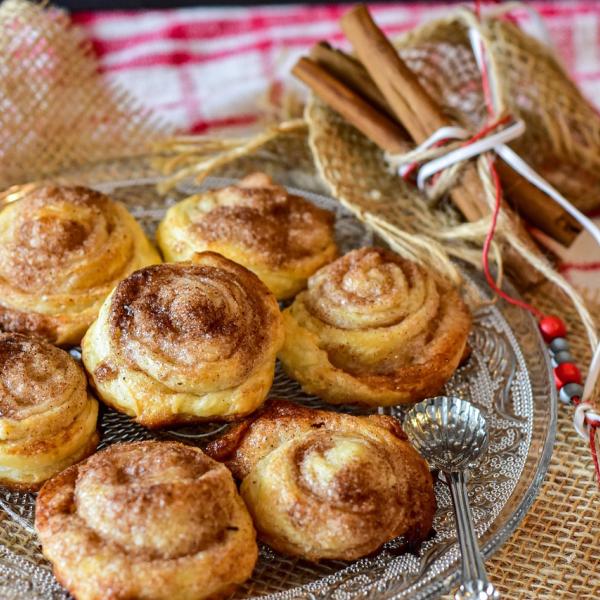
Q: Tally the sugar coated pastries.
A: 7